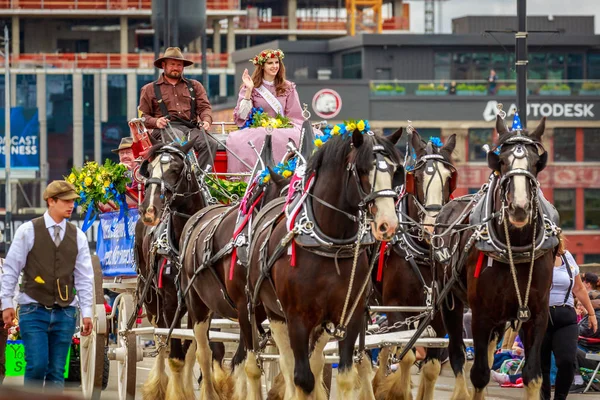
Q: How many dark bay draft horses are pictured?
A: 5